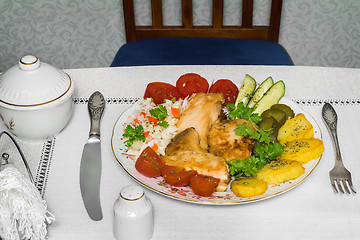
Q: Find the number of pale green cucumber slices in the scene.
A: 3